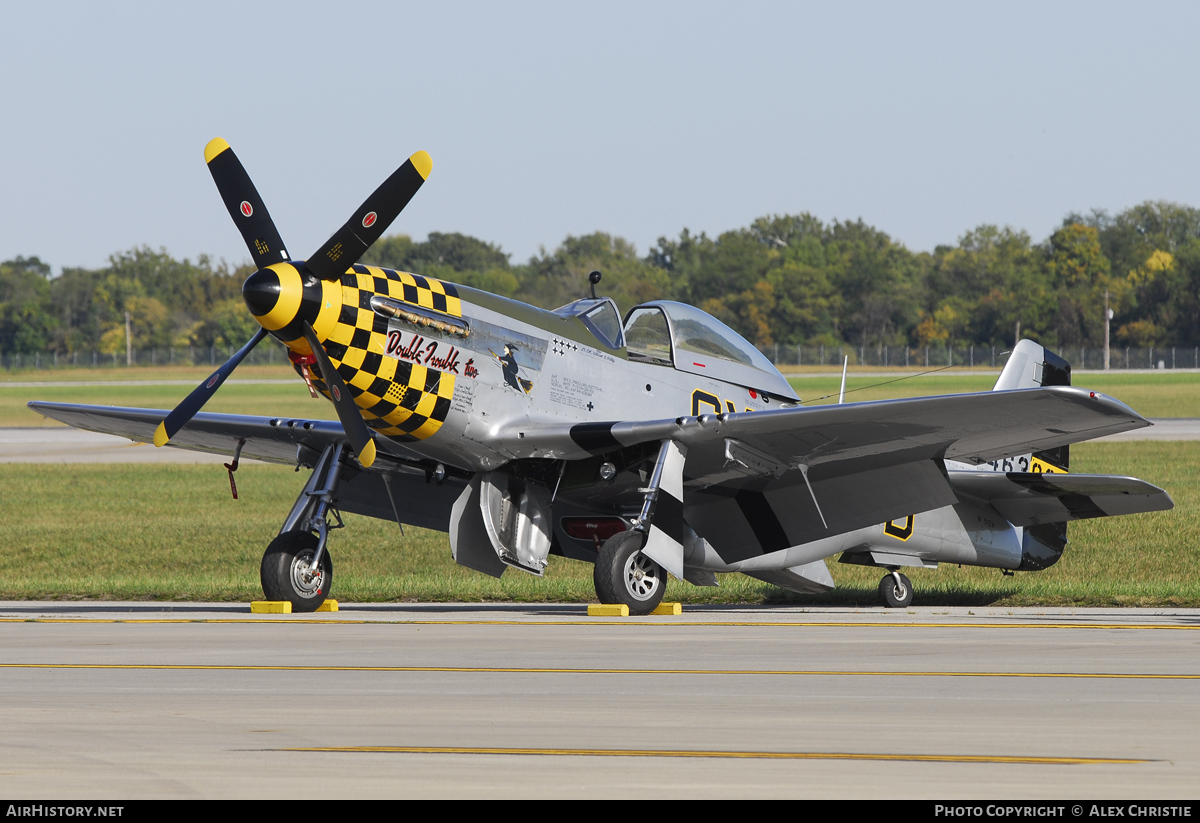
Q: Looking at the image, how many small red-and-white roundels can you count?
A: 4